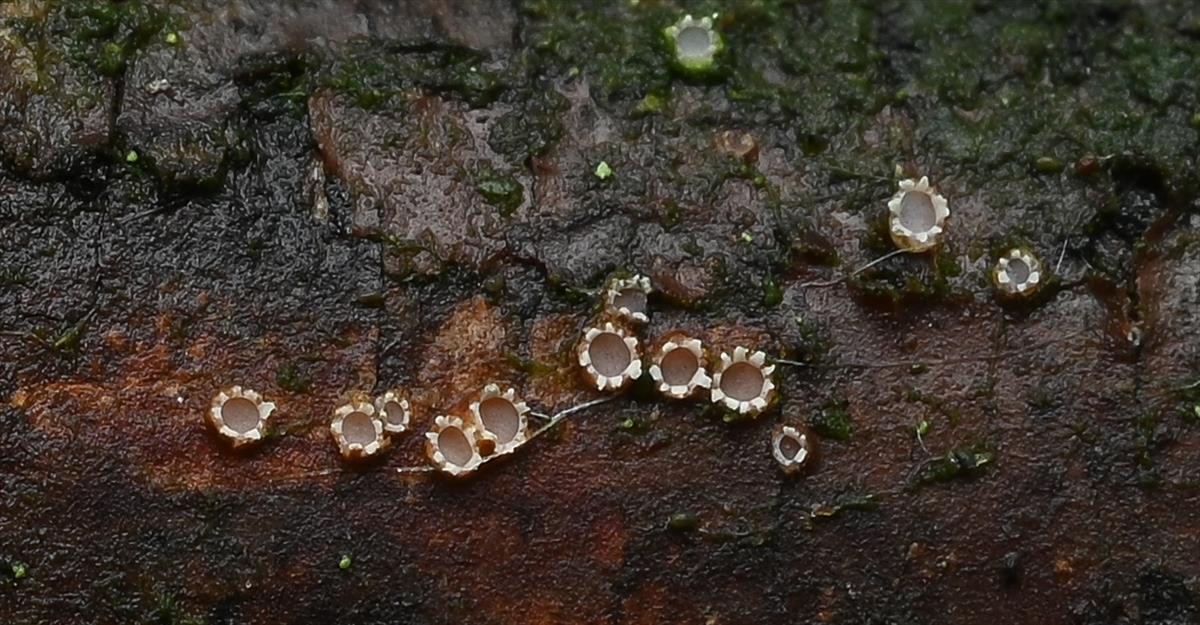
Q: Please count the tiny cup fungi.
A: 13